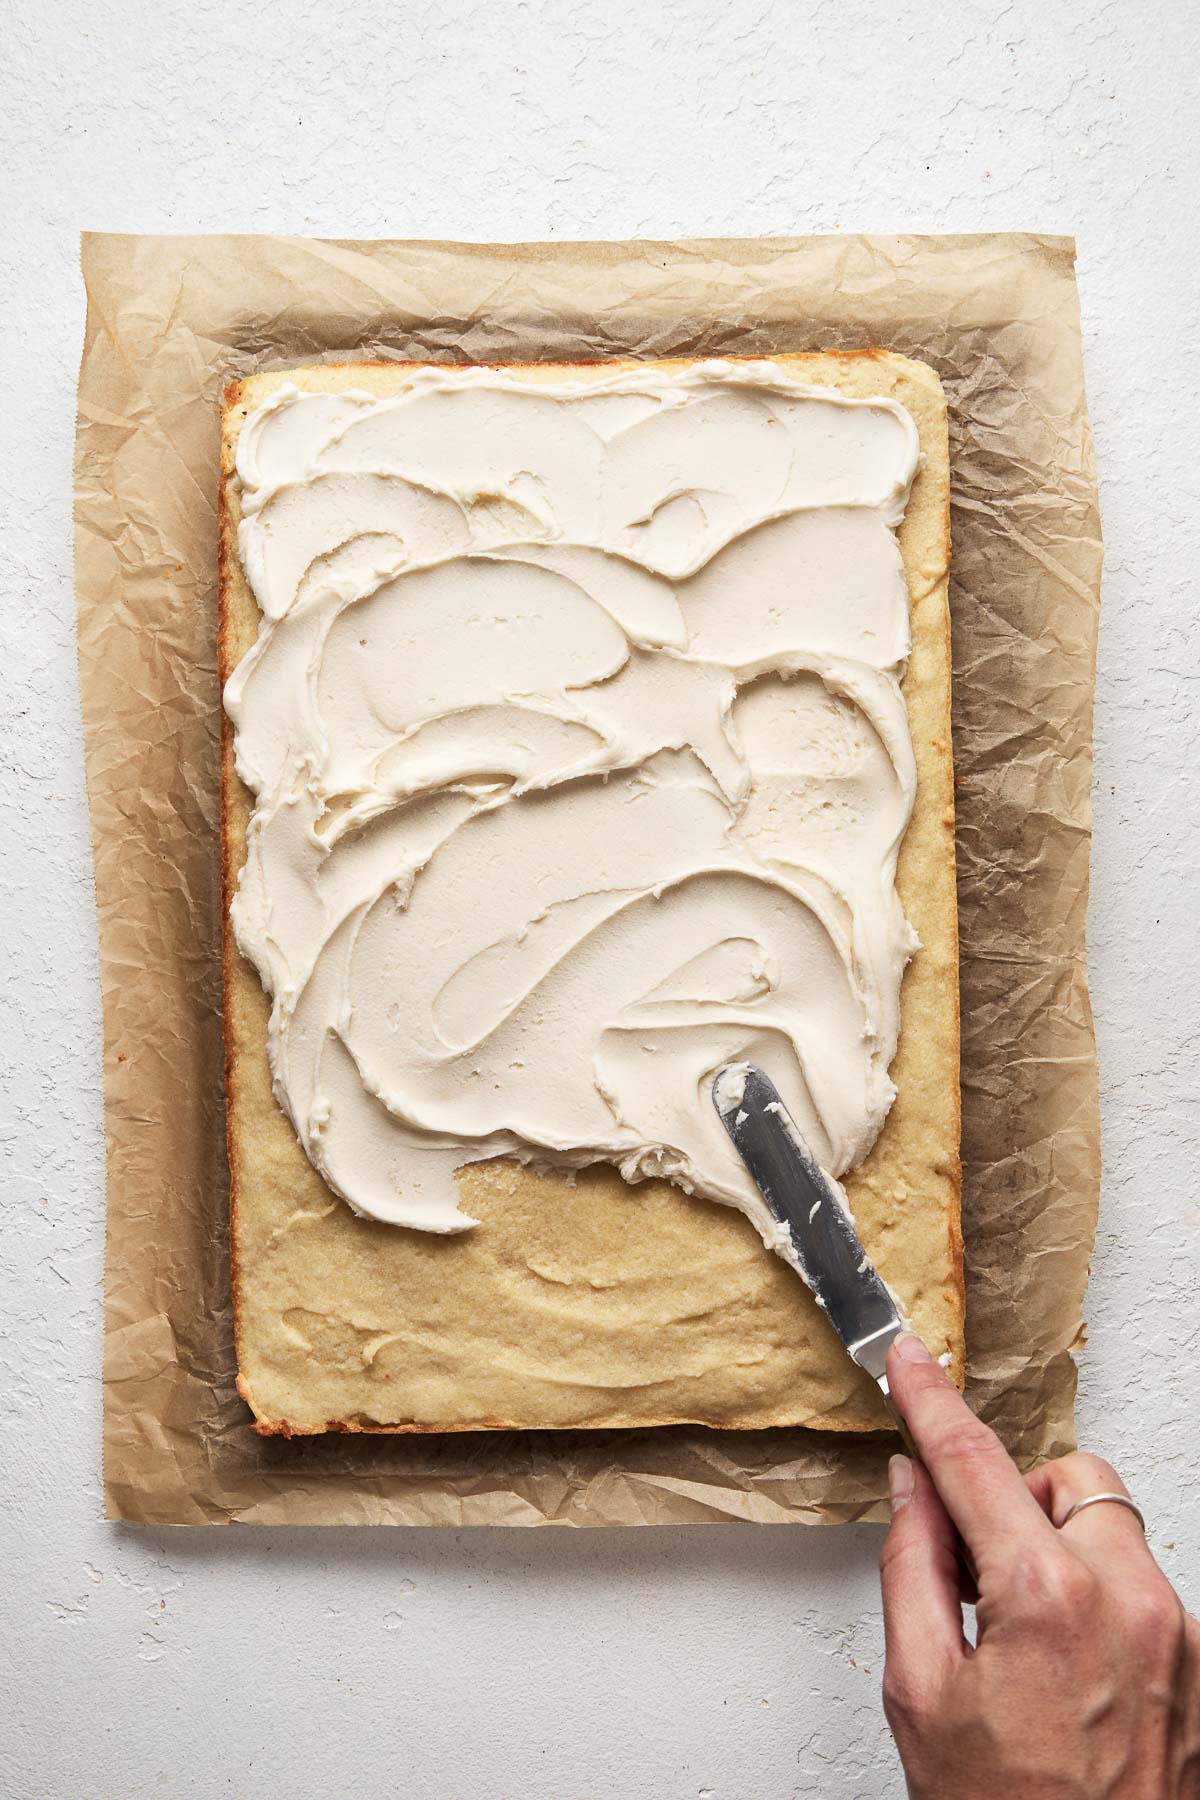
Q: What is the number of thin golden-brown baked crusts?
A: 1